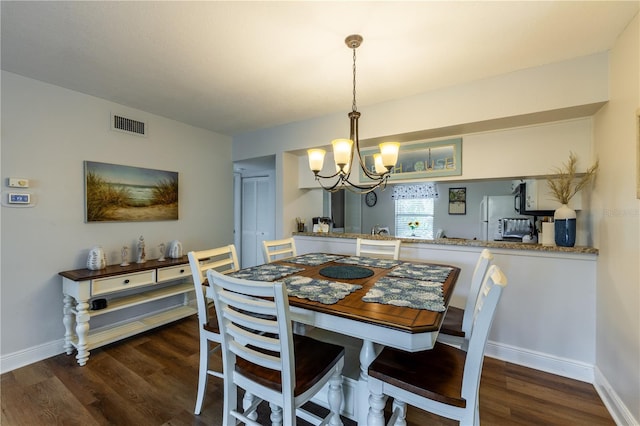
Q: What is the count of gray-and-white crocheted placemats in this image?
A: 6